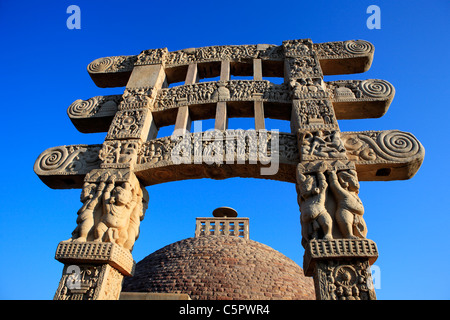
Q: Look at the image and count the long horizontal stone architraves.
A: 3